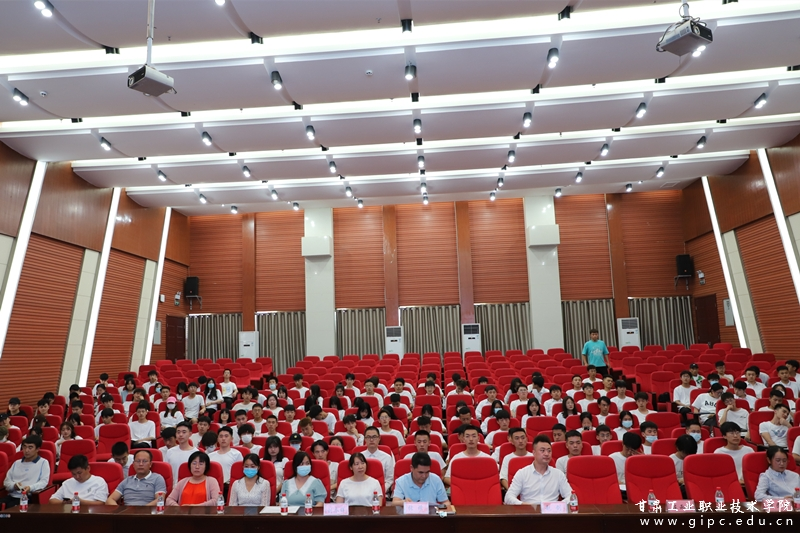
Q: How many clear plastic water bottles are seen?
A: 11